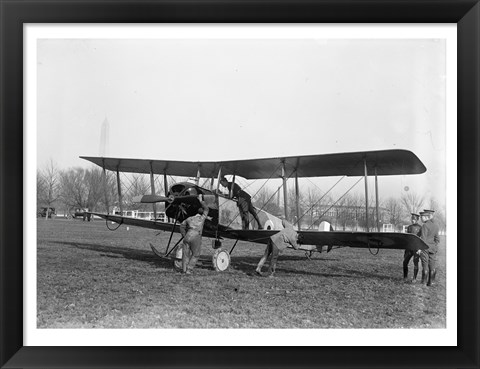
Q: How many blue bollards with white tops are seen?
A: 0